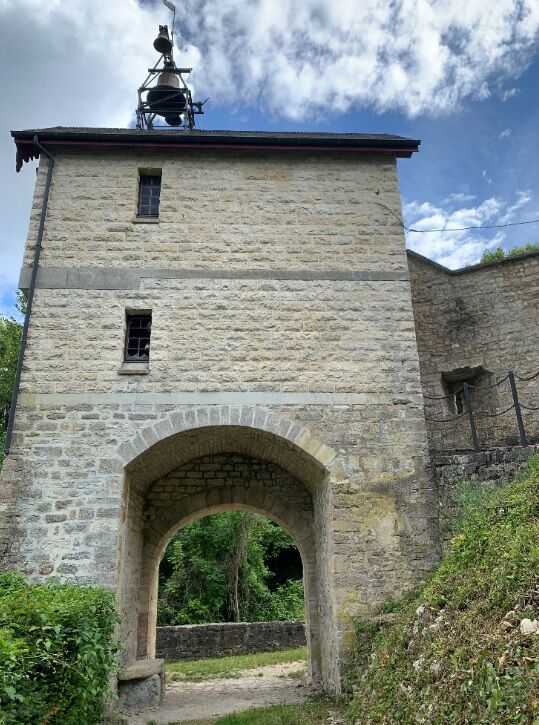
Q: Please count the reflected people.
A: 0